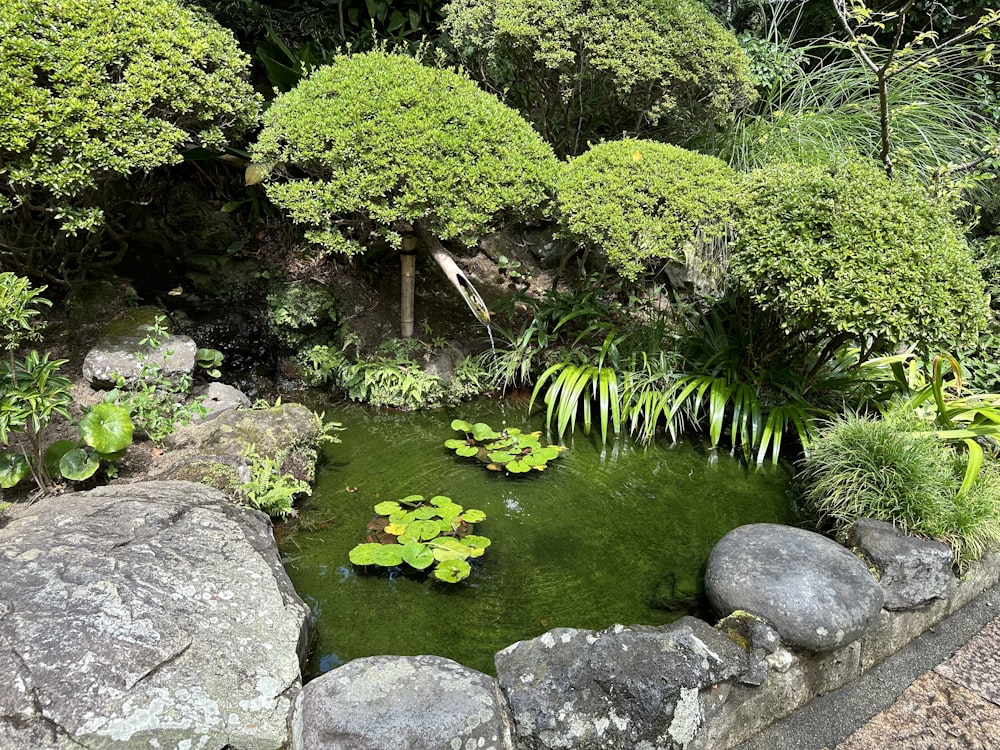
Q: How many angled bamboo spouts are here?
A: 1